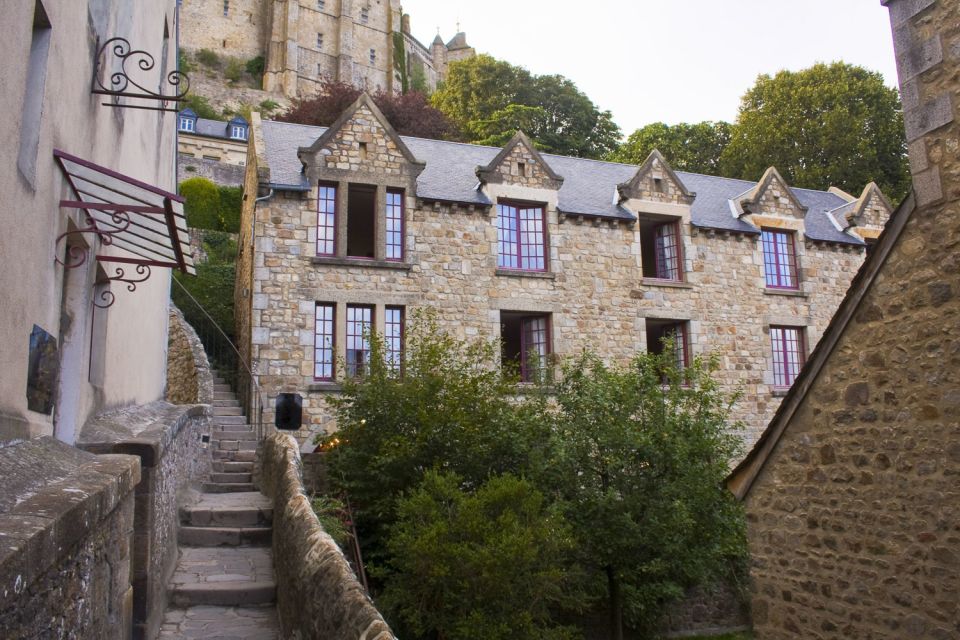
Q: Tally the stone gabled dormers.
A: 5